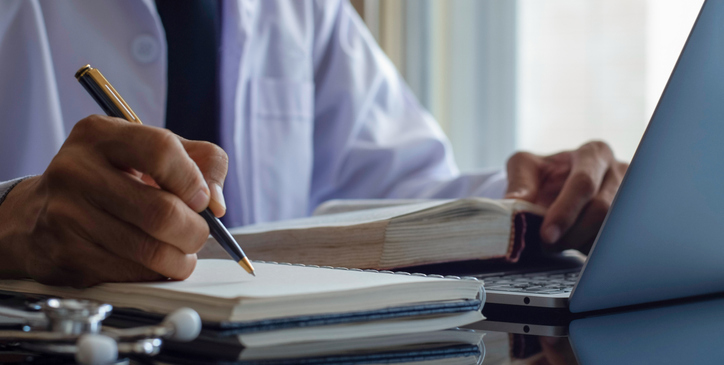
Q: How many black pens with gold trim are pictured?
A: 1